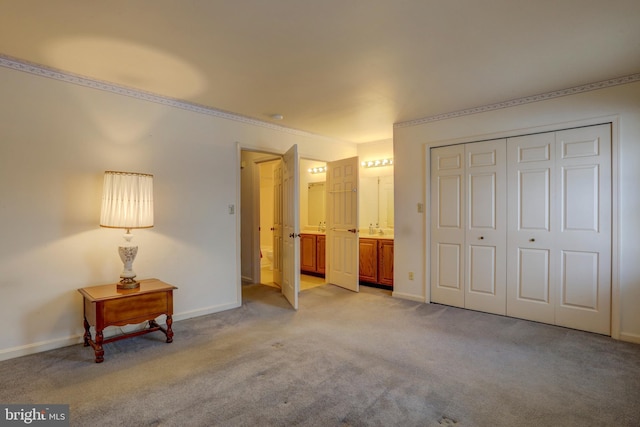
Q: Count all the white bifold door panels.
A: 4